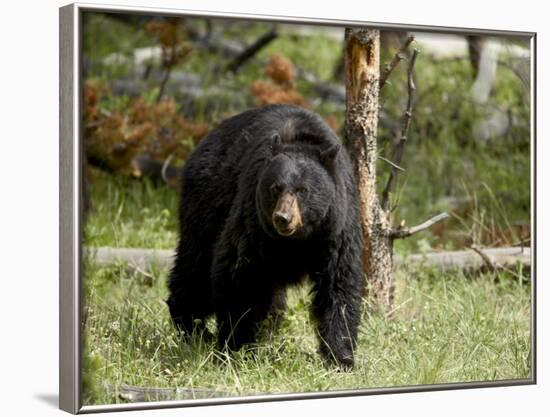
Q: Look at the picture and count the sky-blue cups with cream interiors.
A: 0